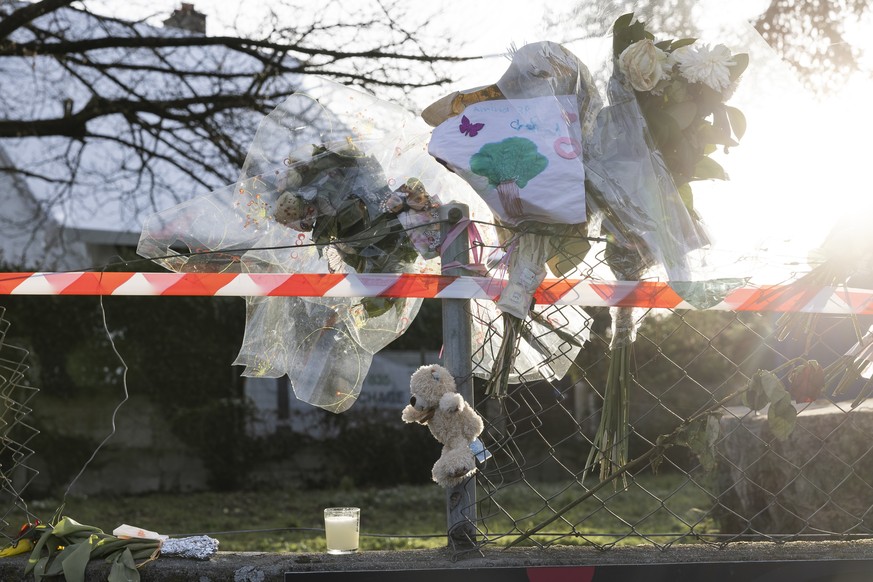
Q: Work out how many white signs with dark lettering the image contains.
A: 1